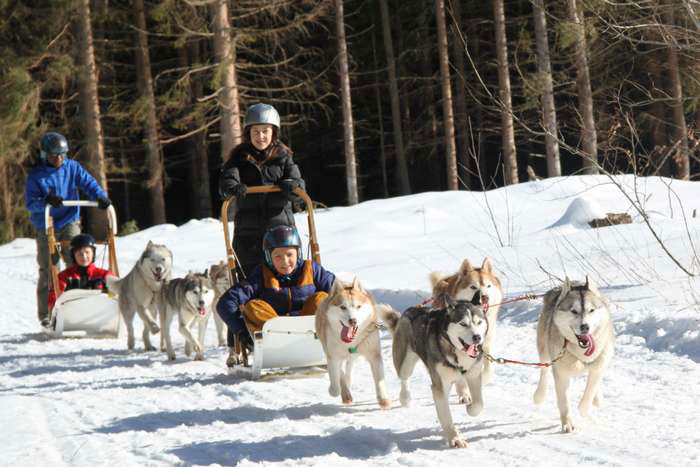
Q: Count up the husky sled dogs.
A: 7